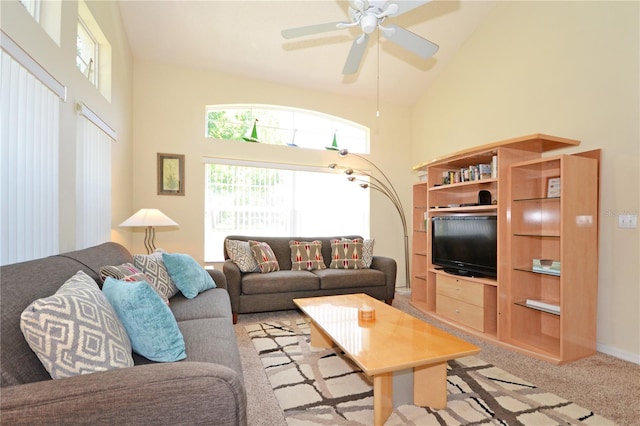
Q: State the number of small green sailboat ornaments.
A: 2